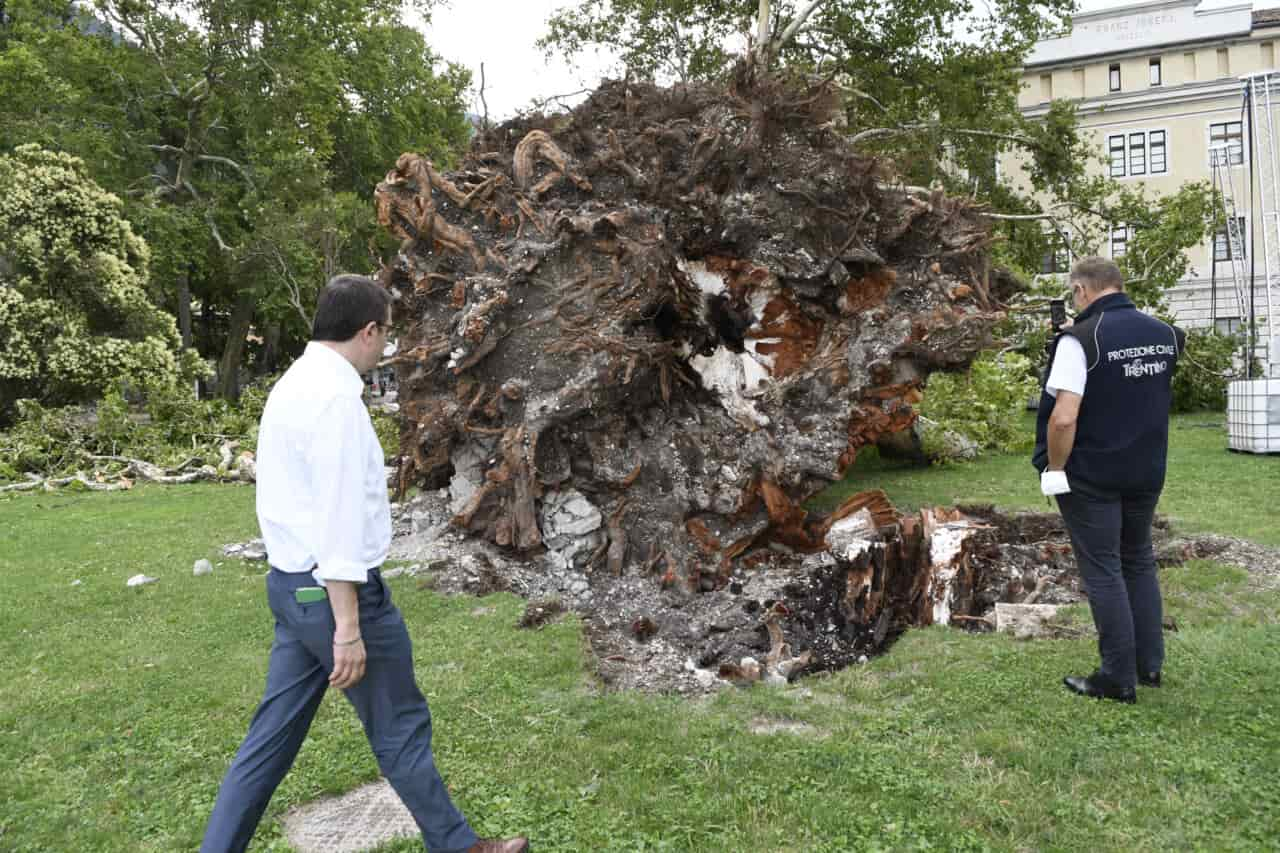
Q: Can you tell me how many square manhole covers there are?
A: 1